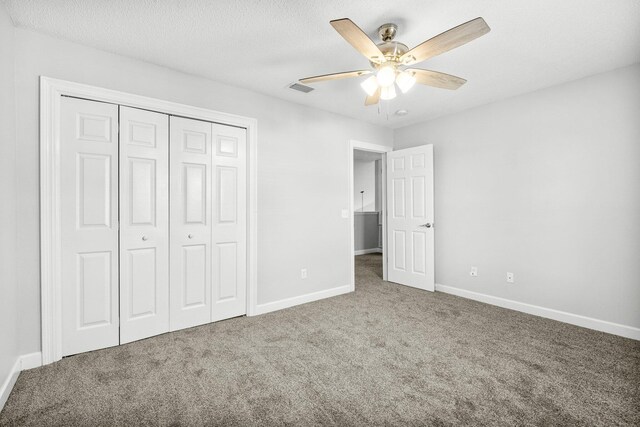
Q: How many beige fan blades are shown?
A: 5